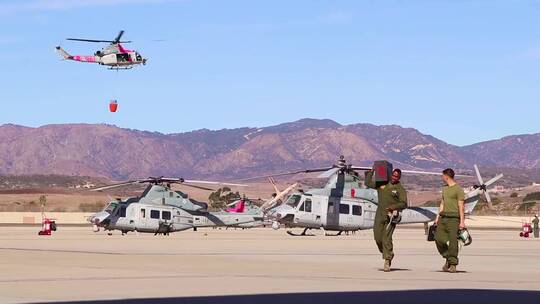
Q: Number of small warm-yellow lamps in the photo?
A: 0